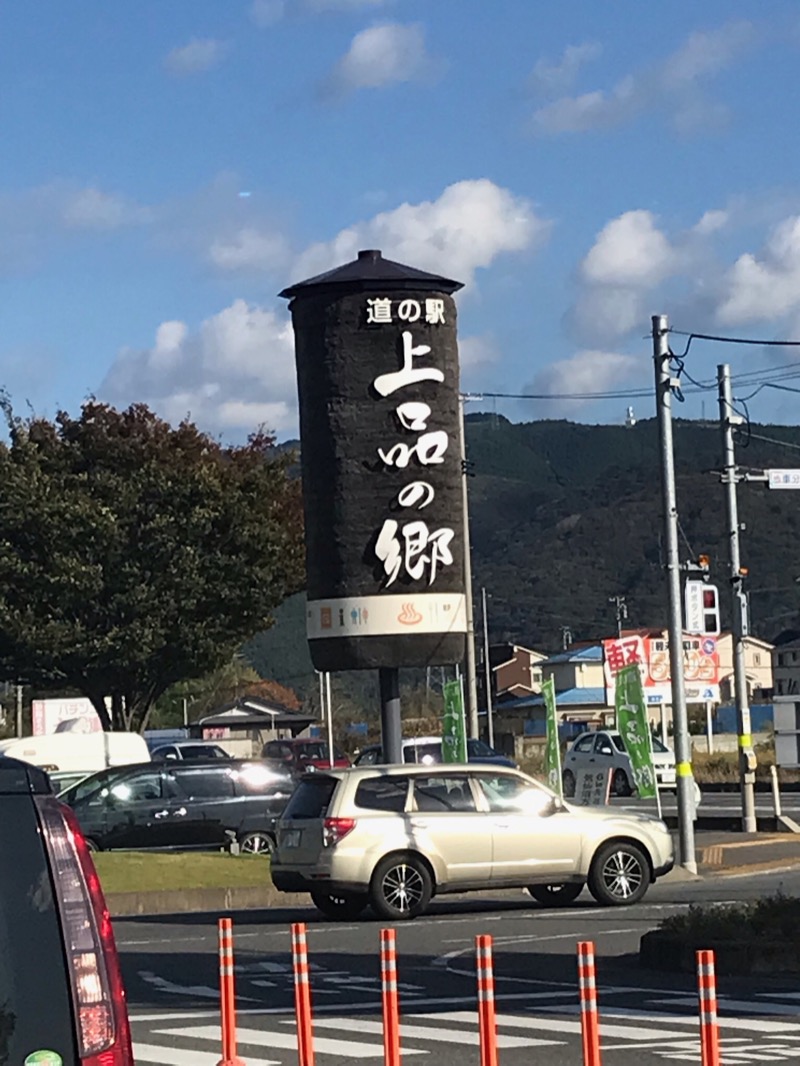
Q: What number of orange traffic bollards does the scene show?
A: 6